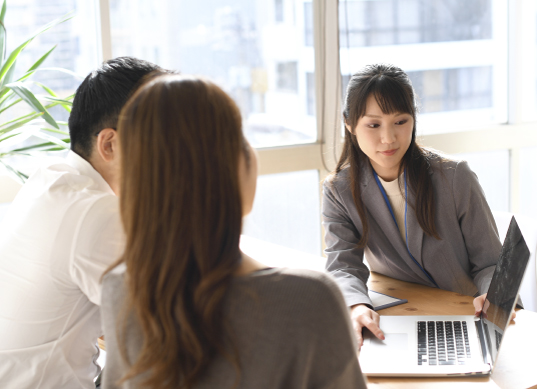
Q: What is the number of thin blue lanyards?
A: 1